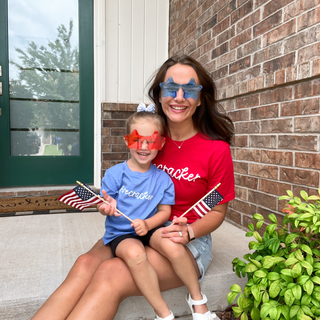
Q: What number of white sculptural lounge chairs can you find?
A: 0